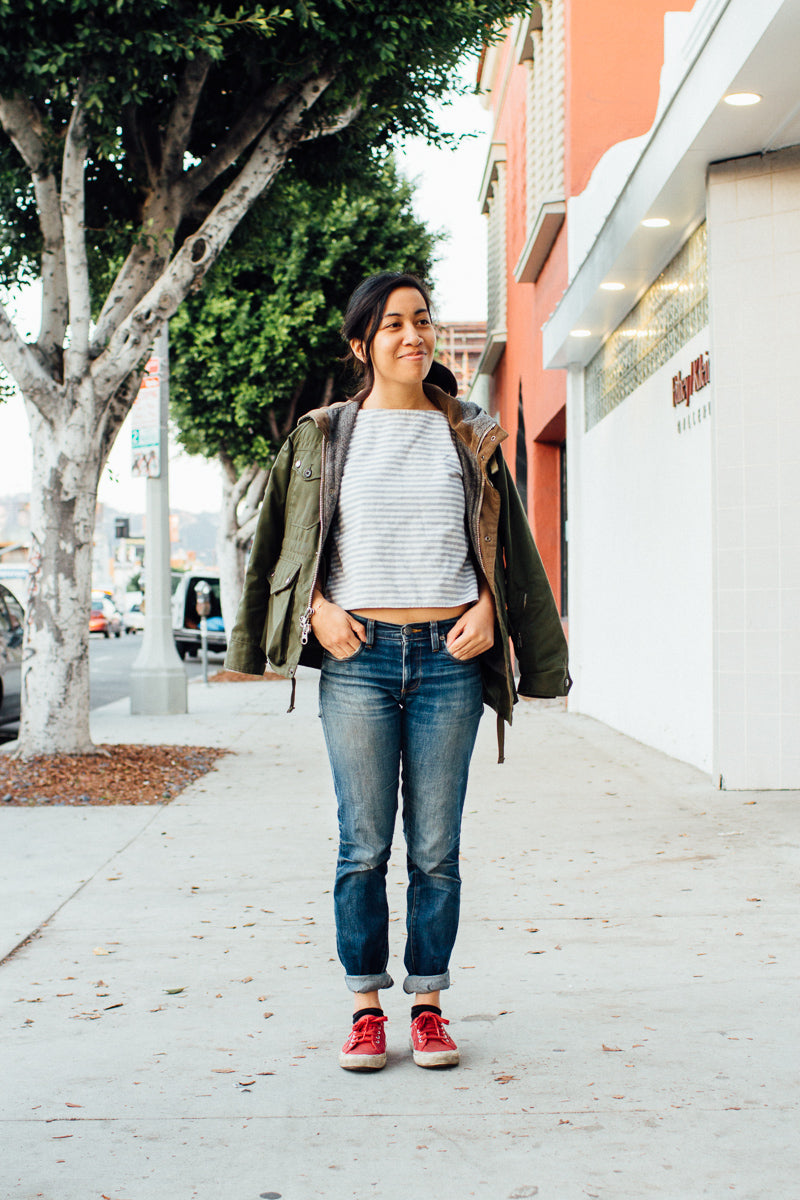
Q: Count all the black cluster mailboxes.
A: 0